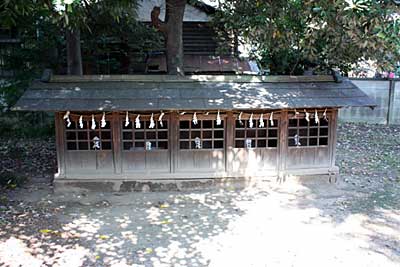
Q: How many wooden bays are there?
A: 5